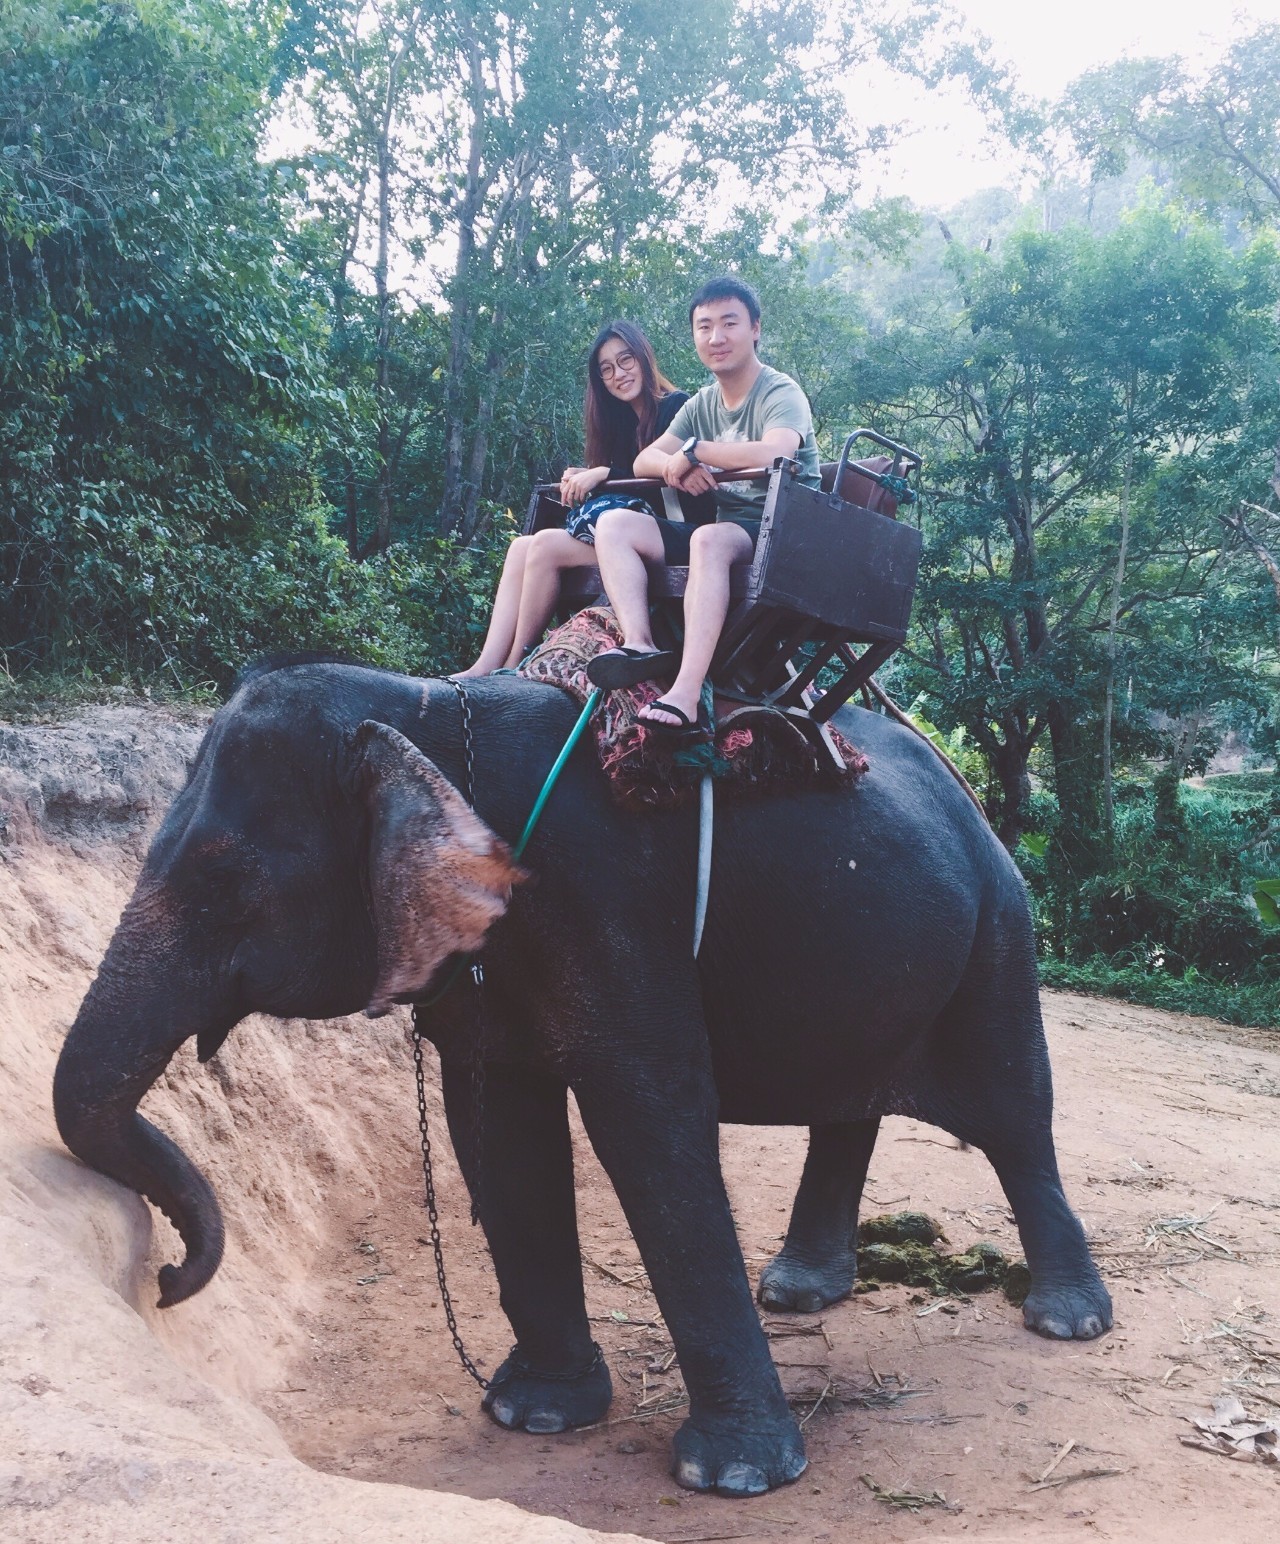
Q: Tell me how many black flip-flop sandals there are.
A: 2